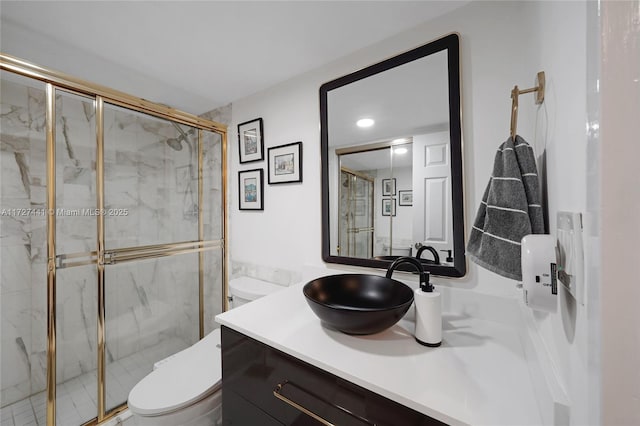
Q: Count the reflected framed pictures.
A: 3